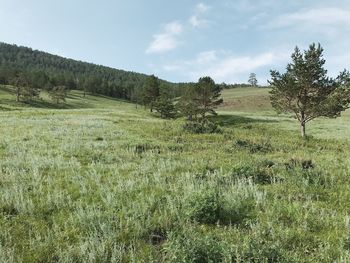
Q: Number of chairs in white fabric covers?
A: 0